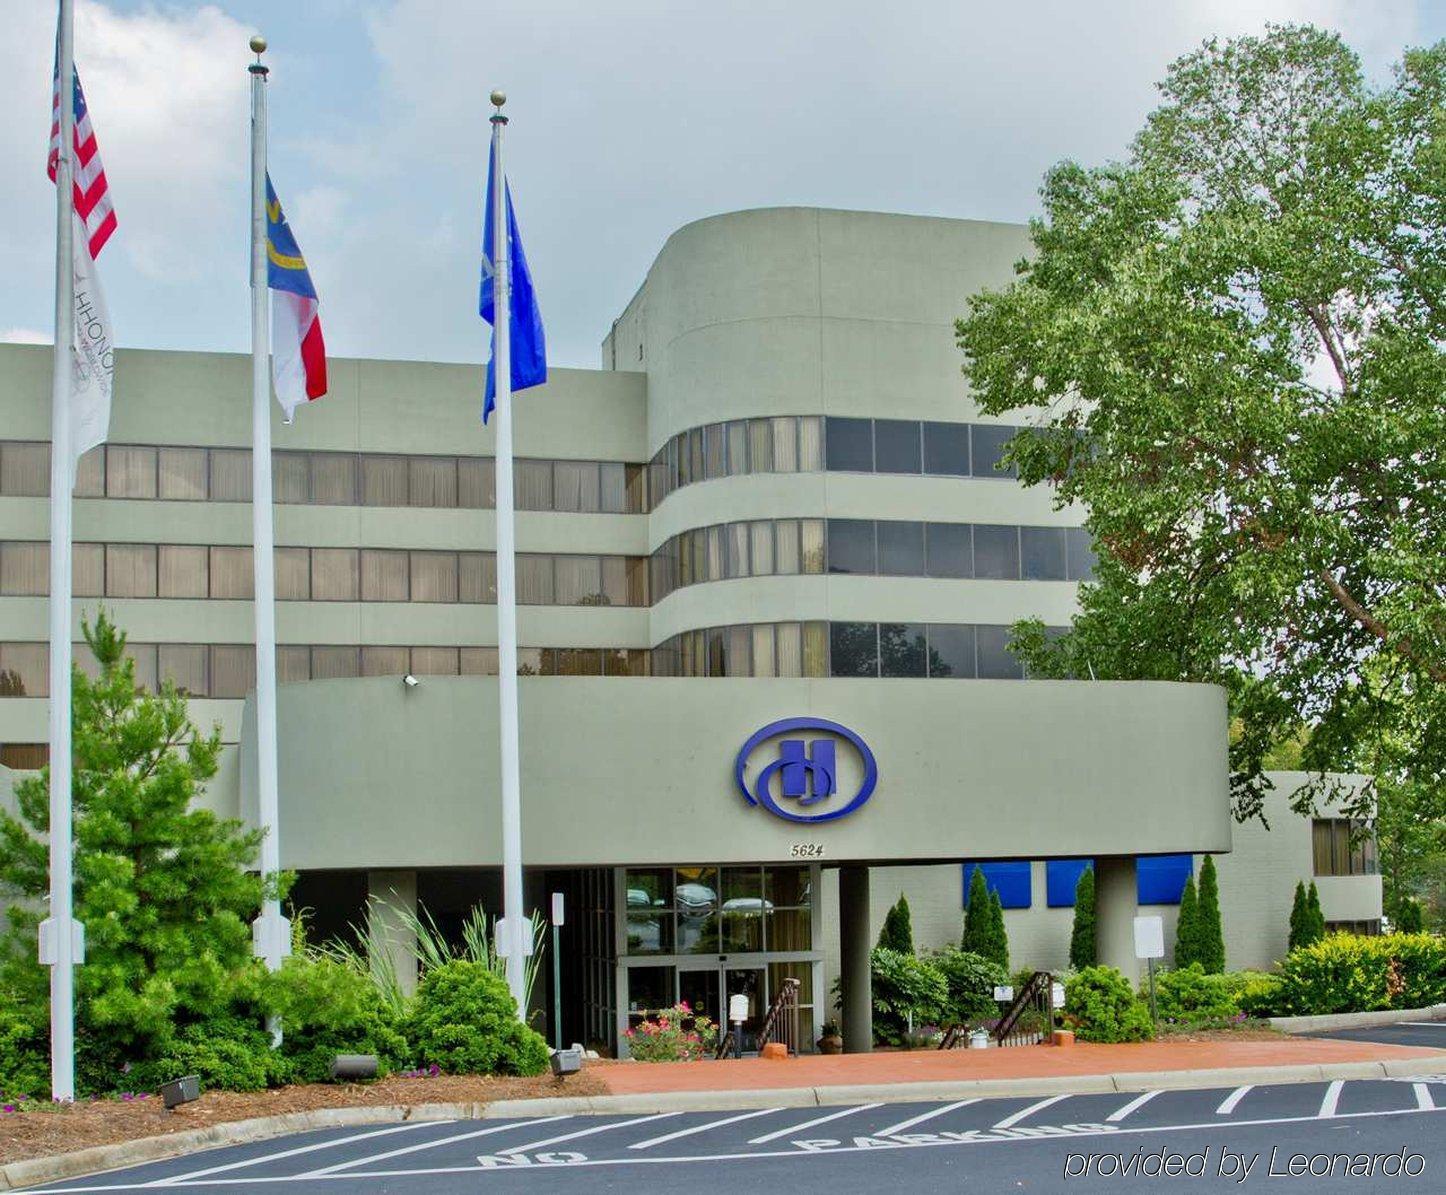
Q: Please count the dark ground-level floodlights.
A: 3